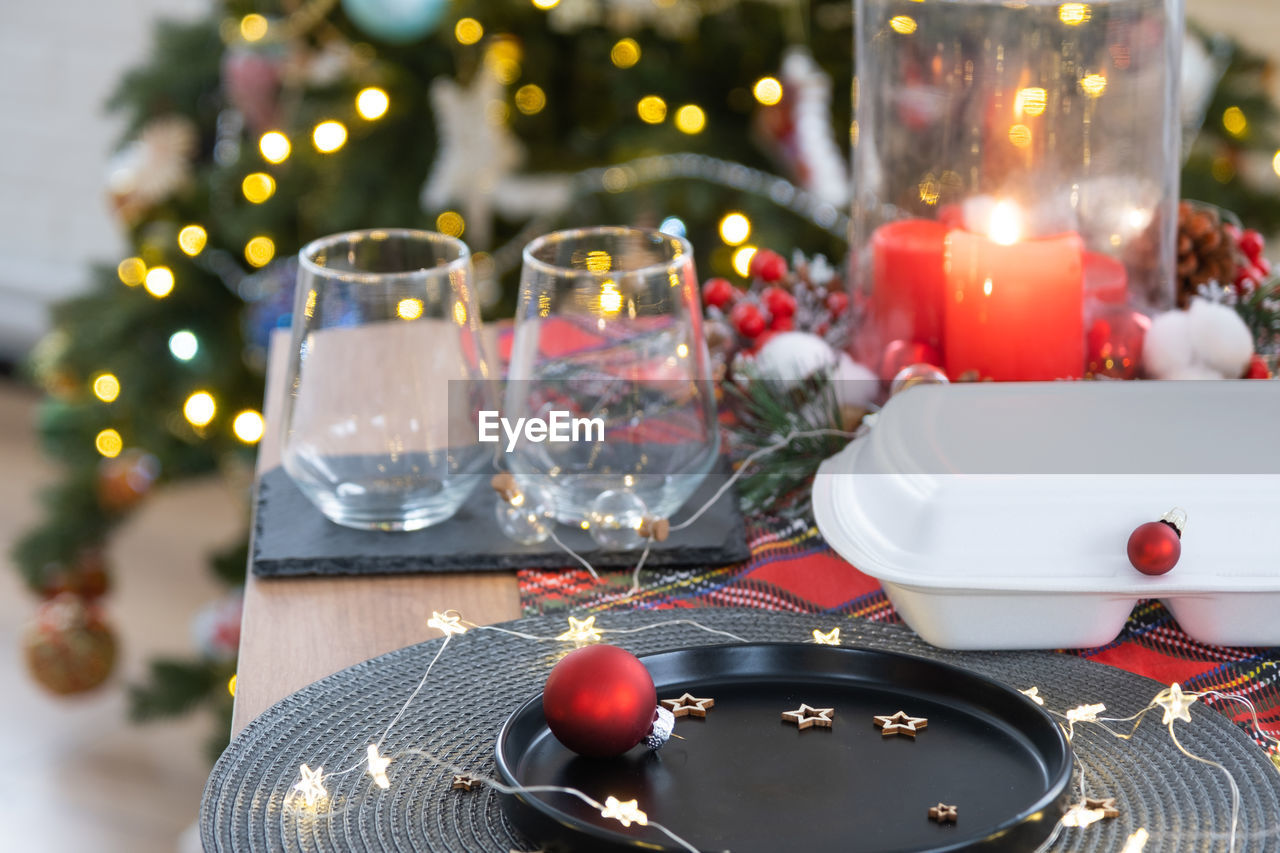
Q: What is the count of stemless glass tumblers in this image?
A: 2